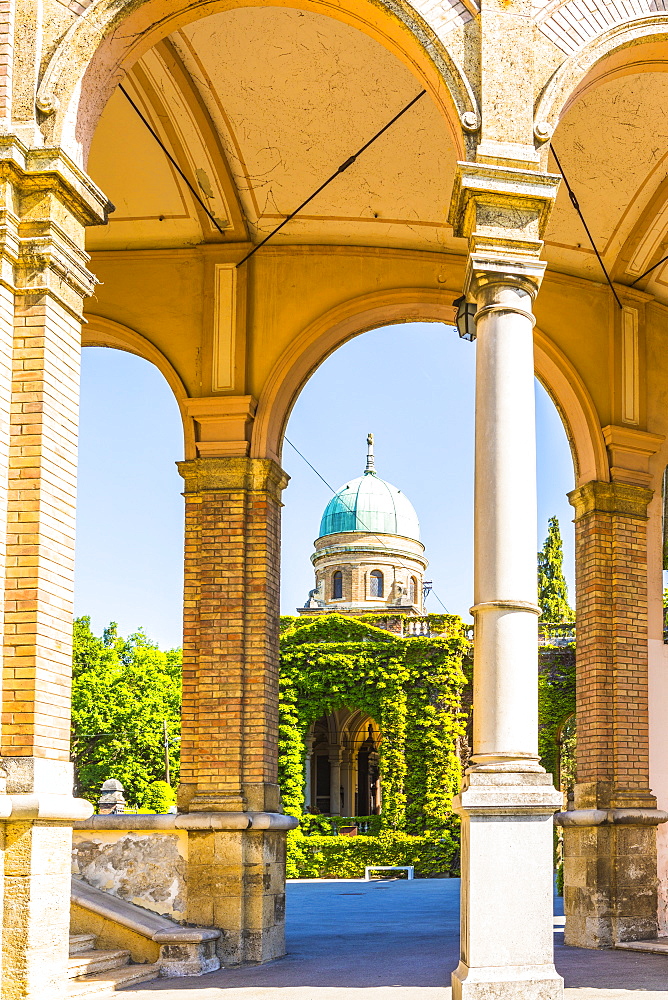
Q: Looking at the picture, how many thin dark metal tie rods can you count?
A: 4